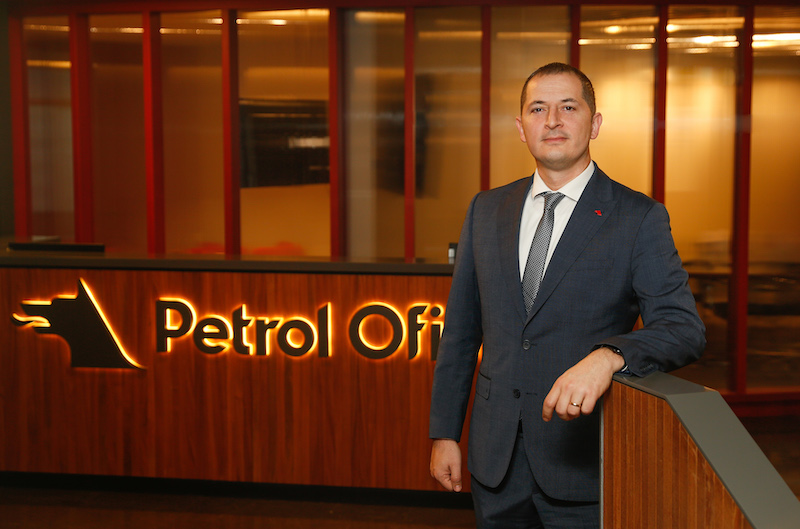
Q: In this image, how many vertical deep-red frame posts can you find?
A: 10